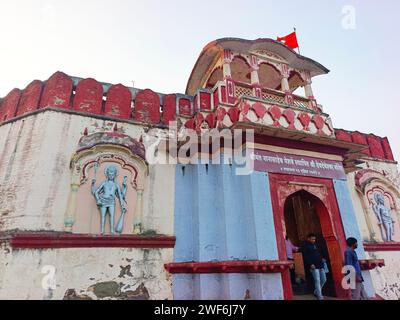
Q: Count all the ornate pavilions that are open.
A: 1